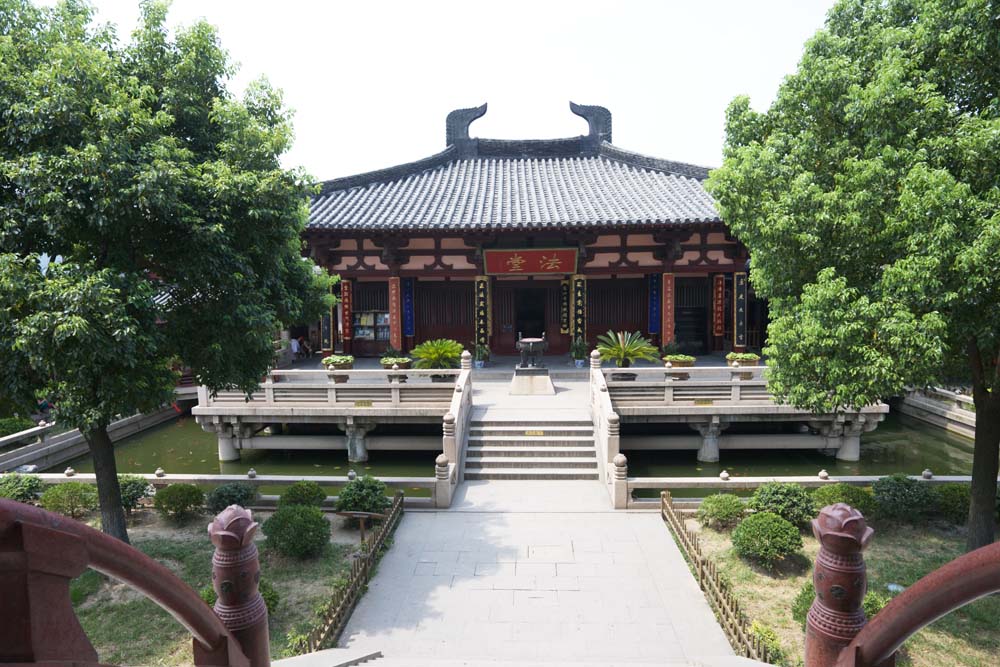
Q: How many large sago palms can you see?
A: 2